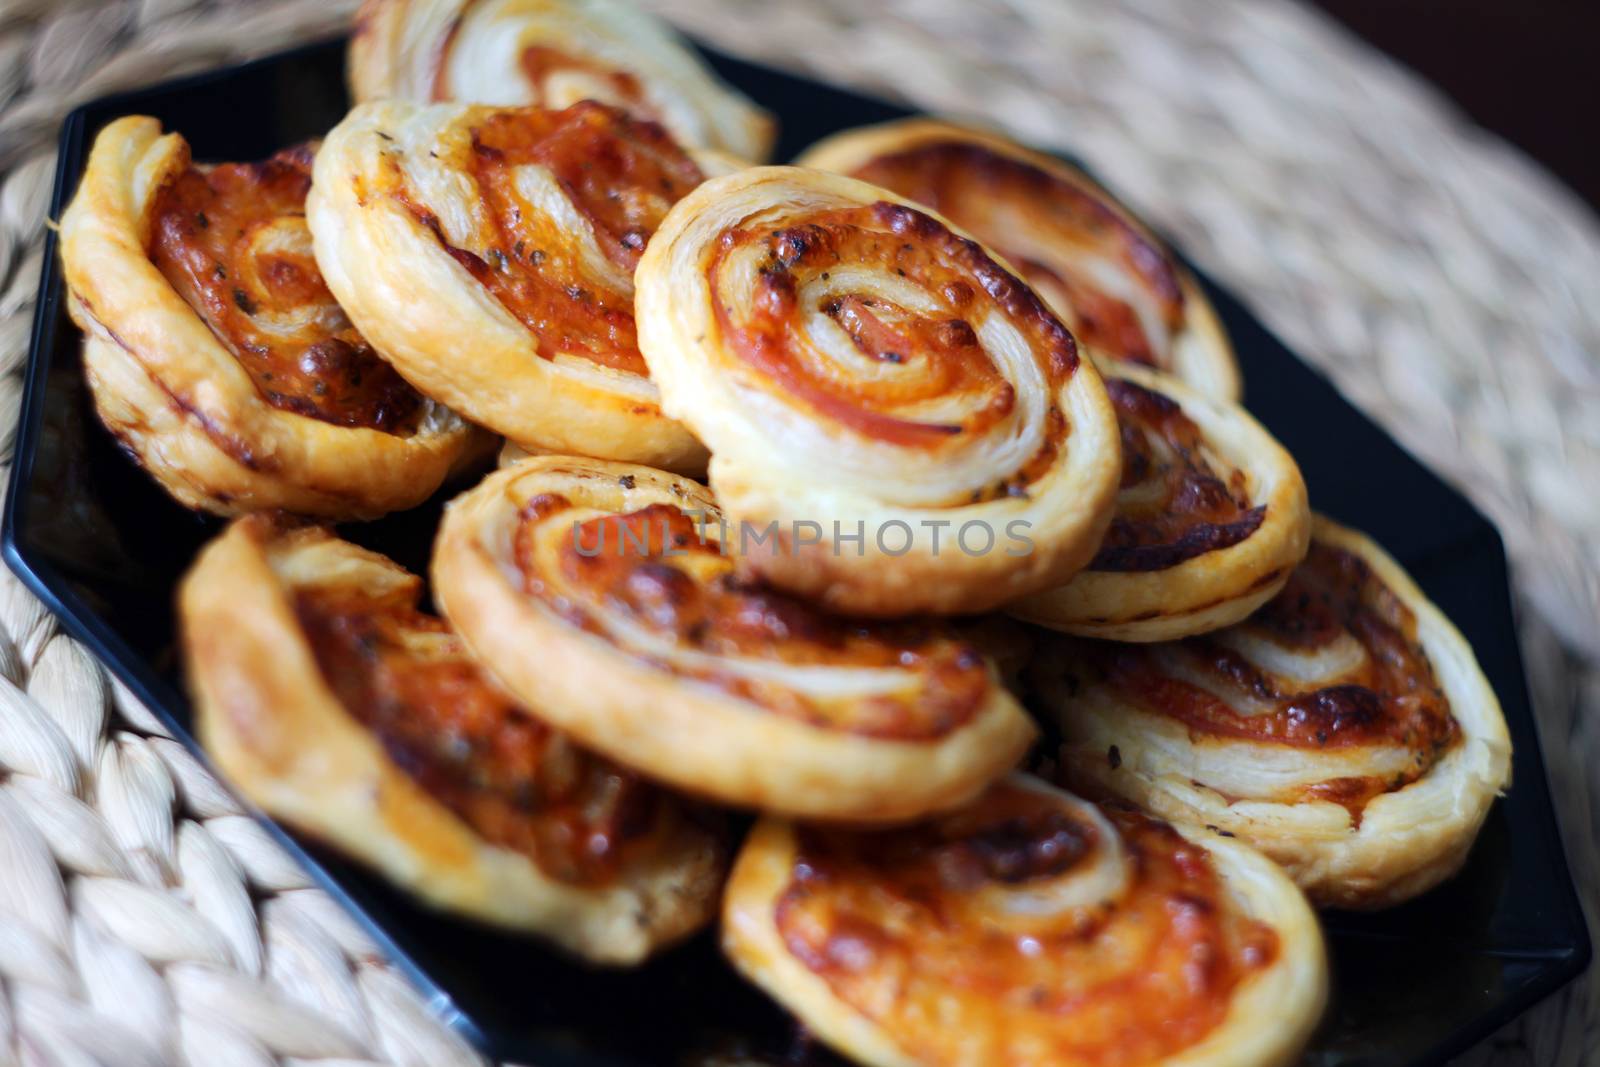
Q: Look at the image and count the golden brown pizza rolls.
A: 10